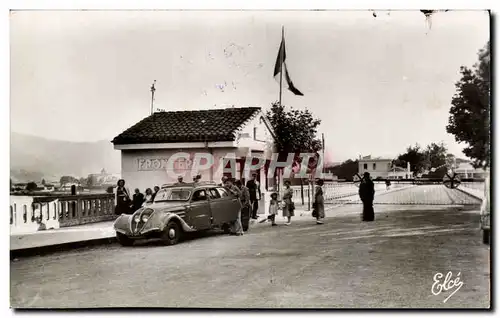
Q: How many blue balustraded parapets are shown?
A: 0